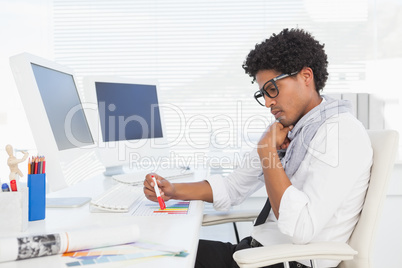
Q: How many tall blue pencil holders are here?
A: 1